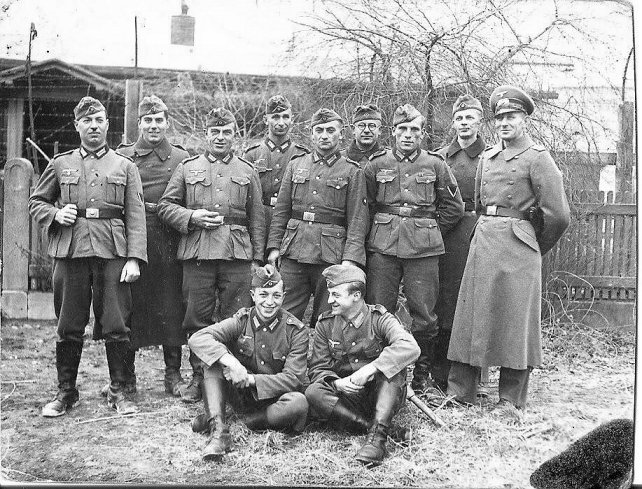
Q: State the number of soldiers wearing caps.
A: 11